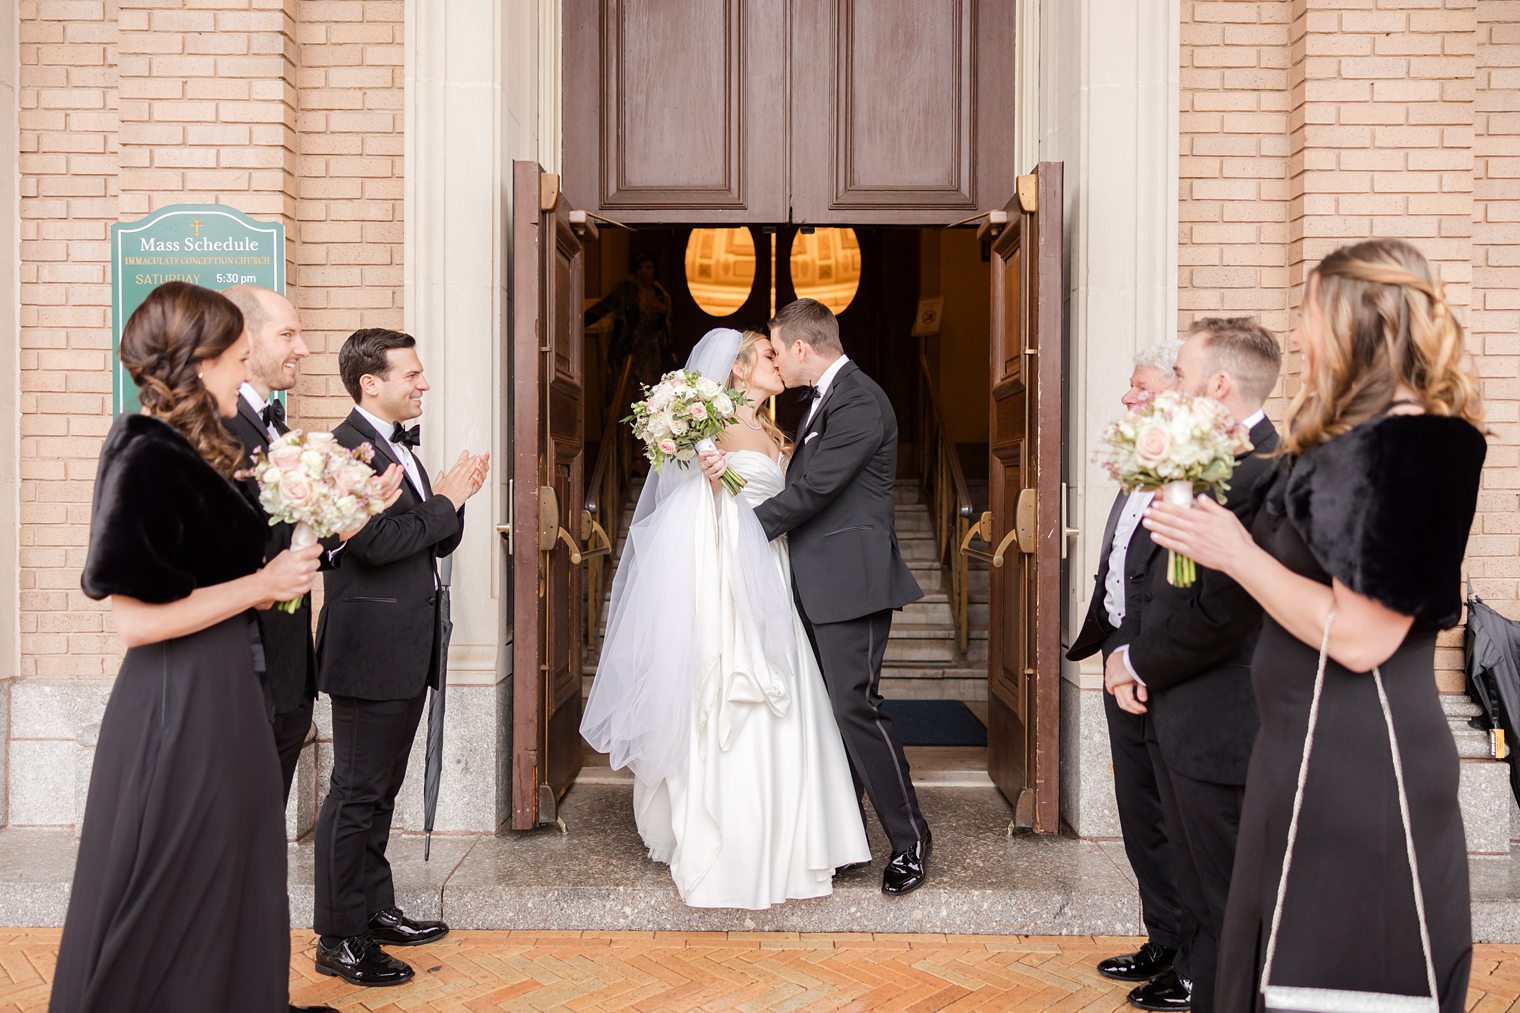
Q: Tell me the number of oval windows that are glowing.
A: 2